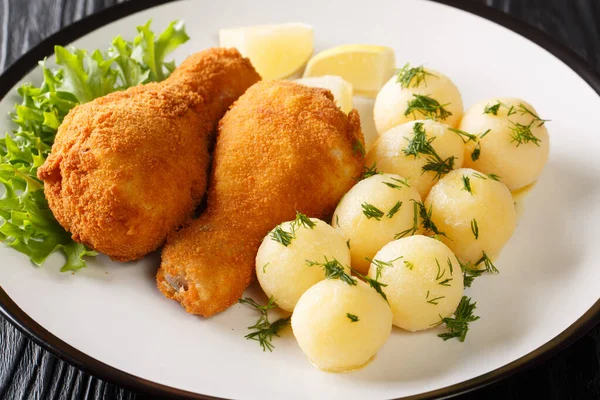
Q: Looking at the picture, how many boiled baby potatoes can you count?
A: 8